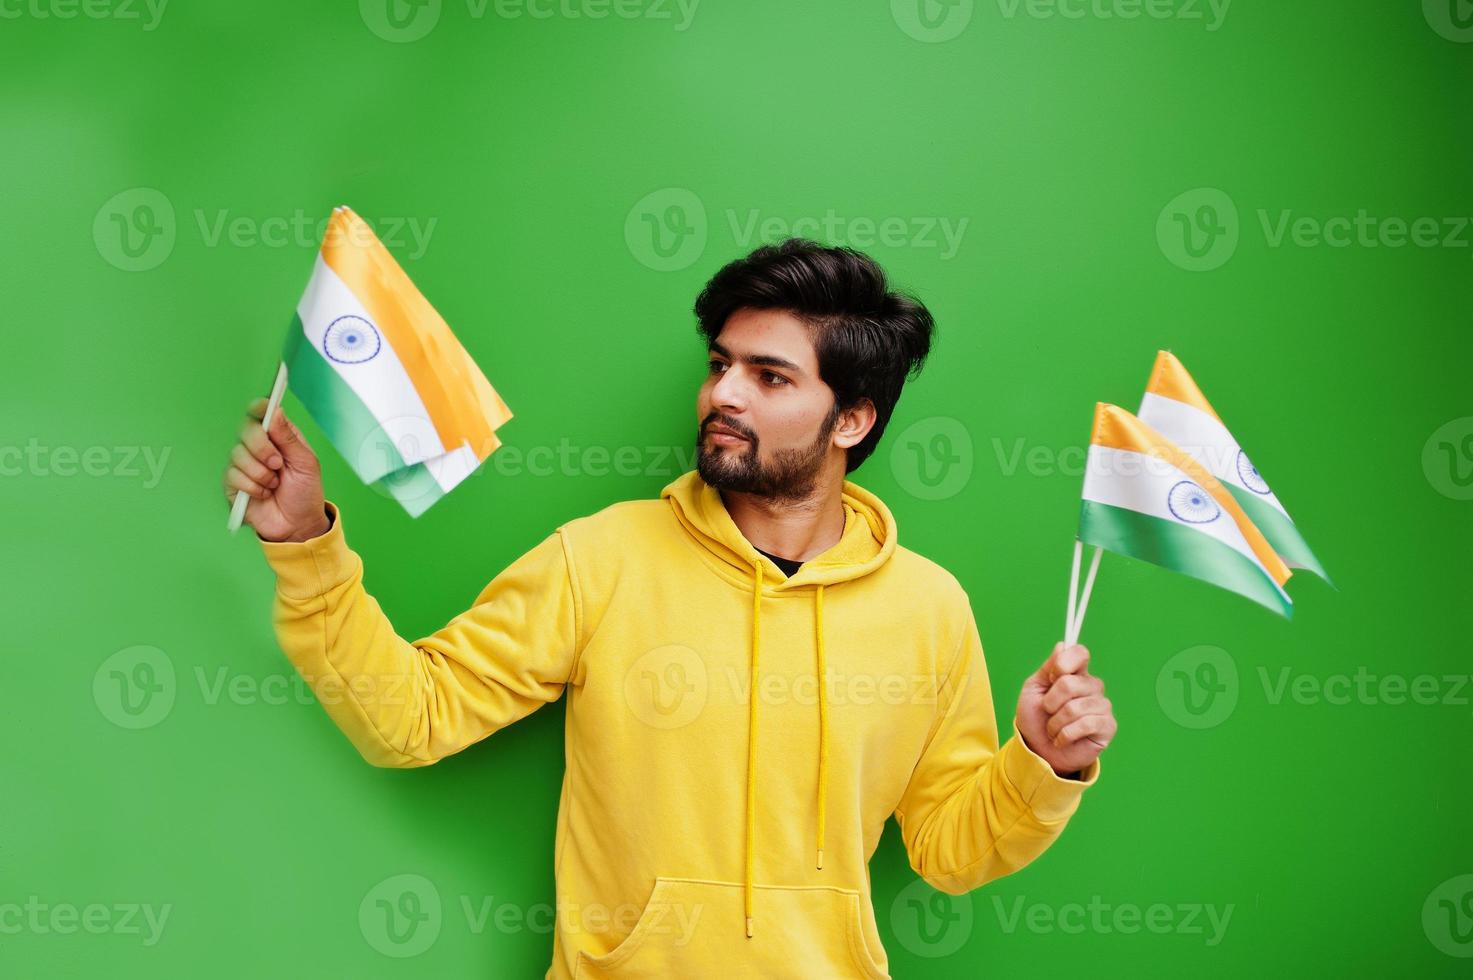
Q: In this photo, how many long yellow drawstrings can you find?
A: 2